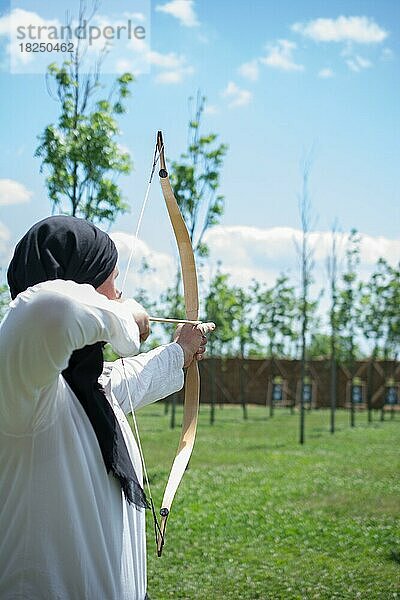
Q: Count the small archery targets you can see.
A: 4